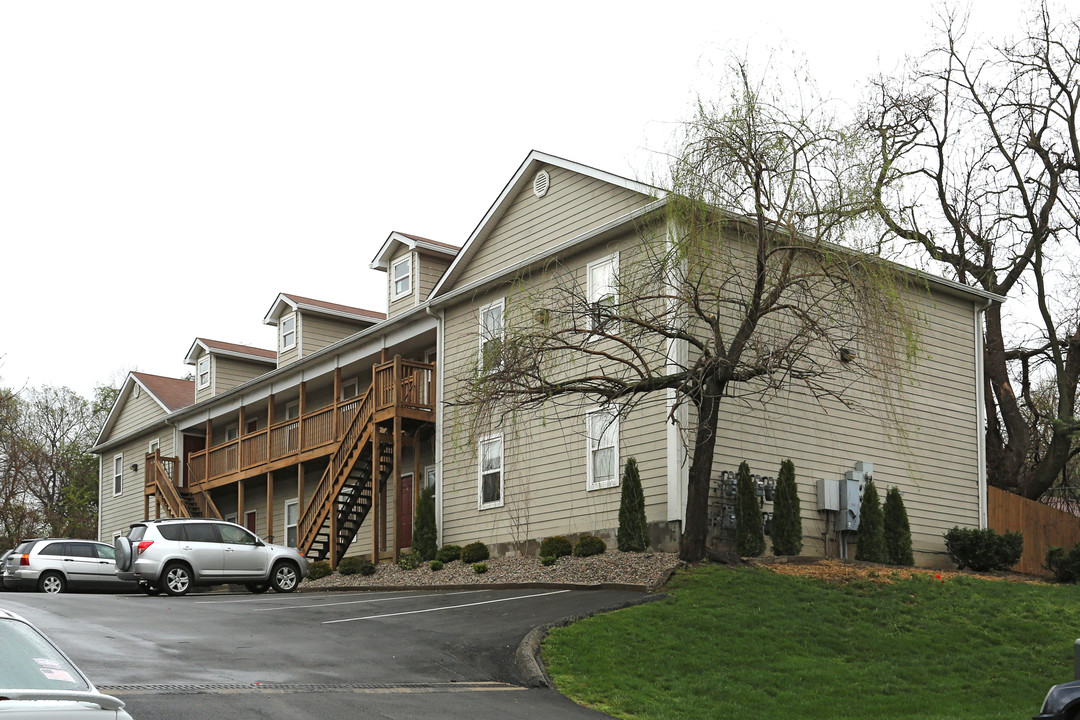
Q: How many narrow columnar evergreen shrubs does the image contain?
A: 6